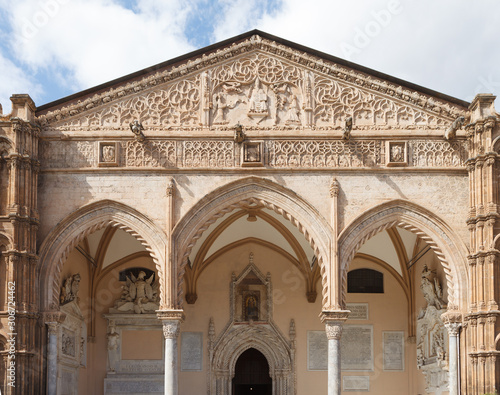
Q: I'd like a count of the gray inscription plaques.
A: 6